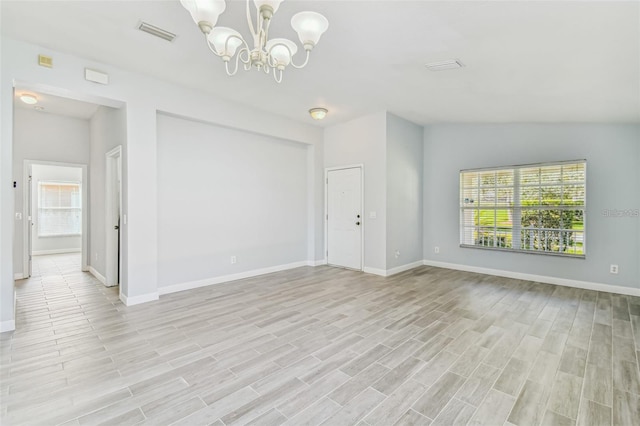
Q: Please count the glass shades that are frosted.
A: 5